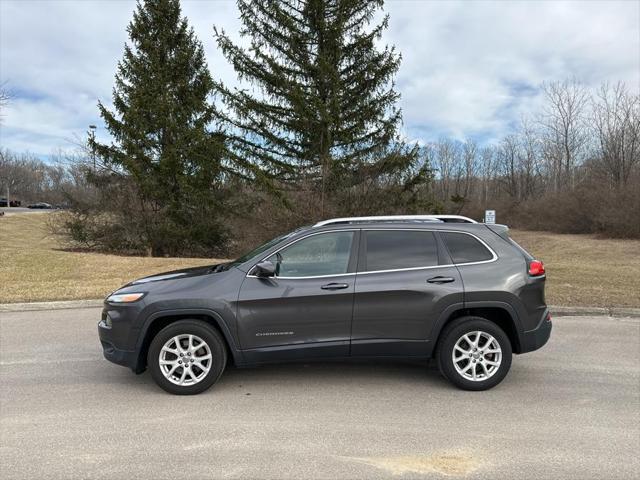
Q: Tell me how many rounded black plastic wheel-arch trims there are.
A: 2